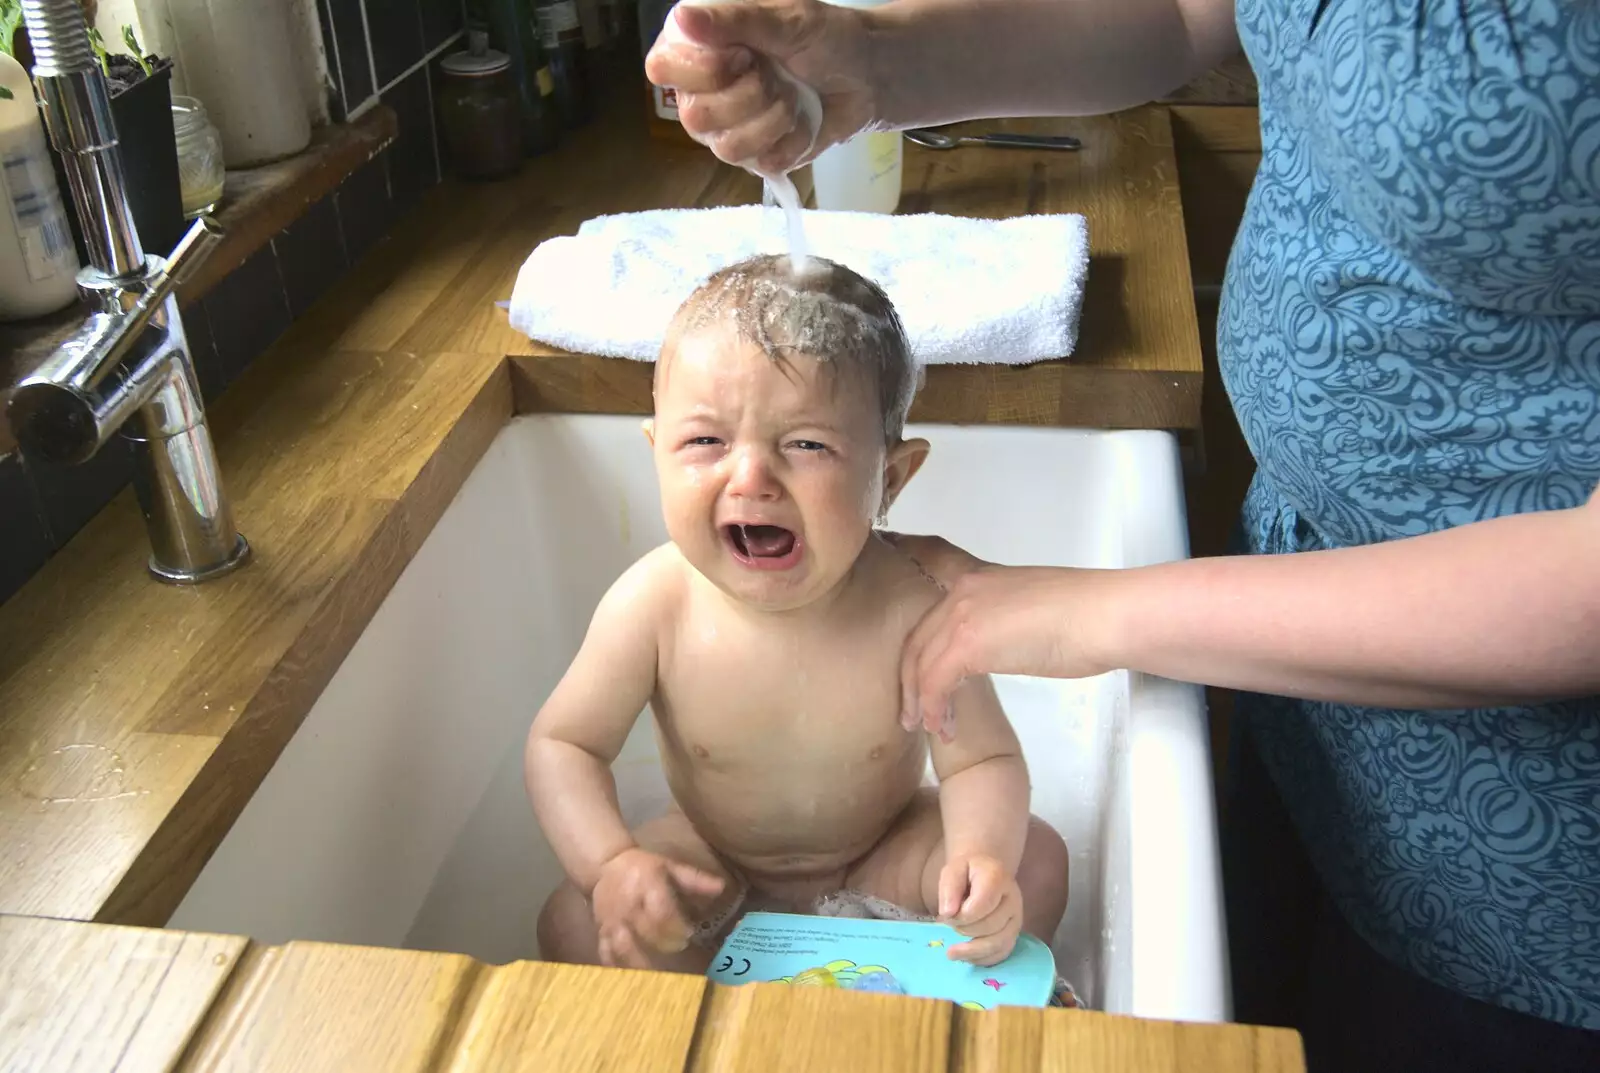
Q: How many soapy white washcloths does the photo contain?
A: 1